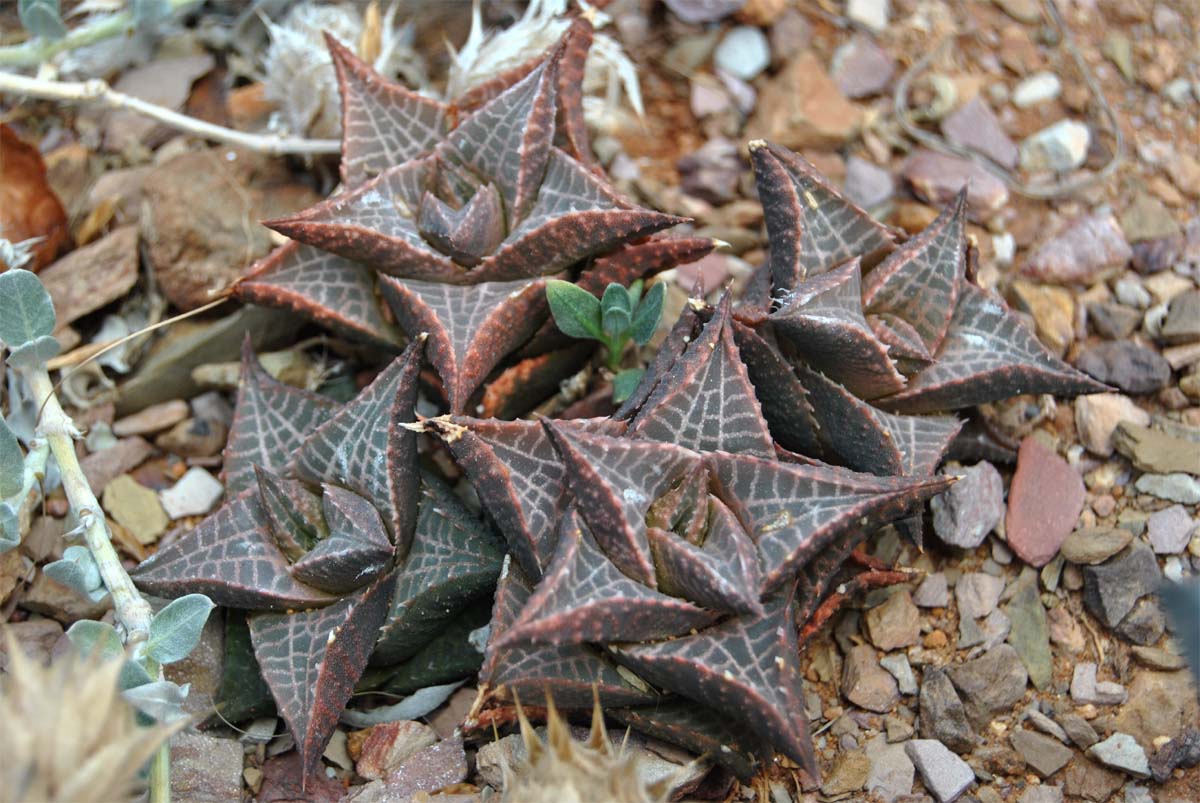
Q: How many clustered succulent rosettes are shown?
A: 4